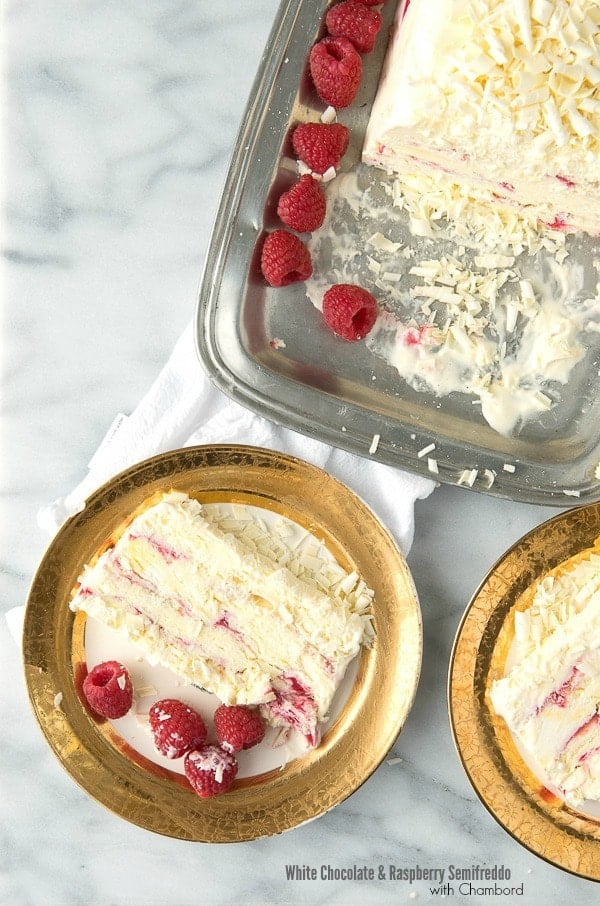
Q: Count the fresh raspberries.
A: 11